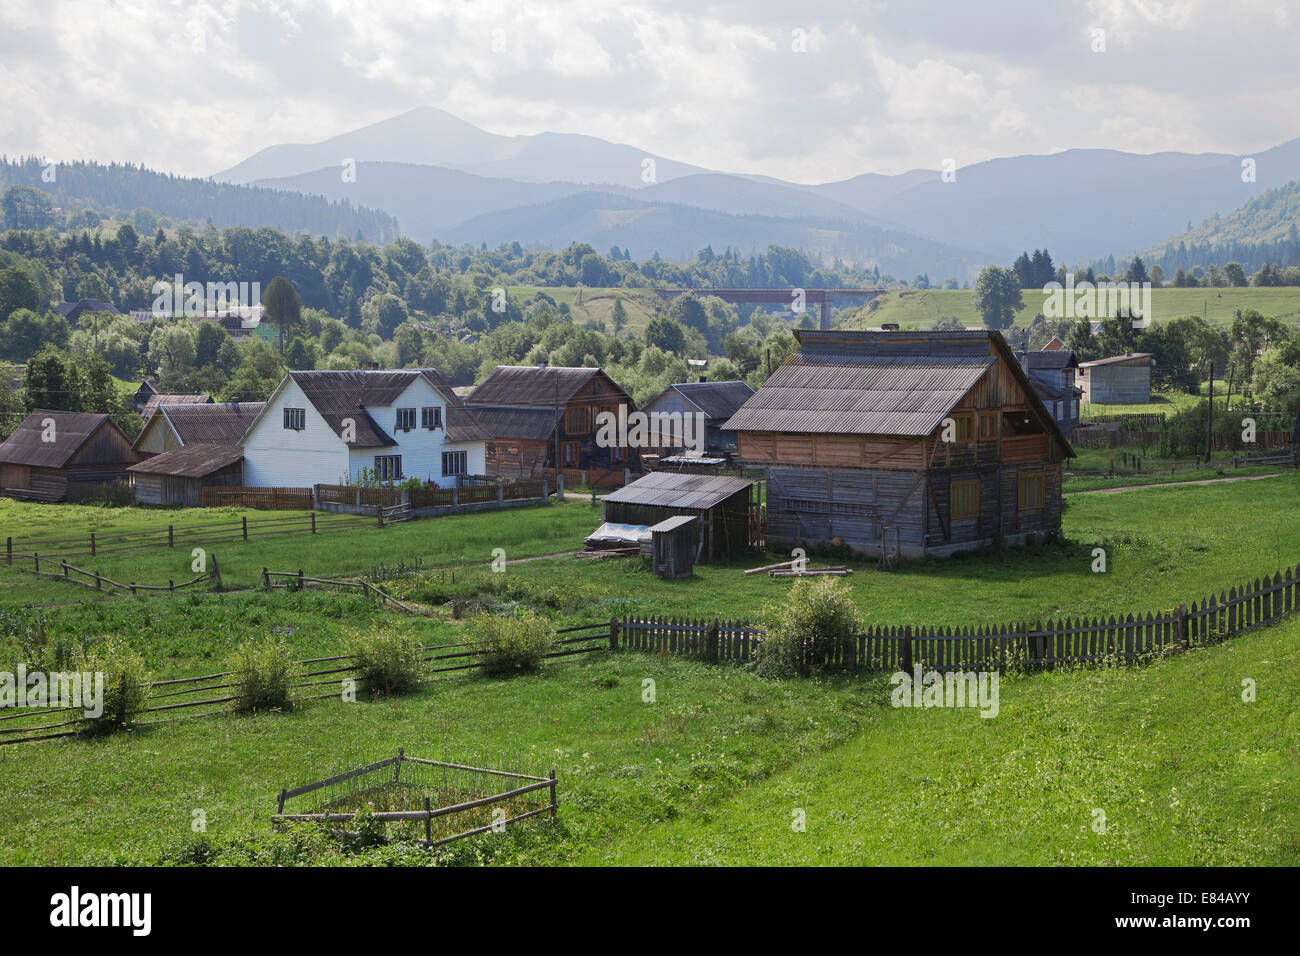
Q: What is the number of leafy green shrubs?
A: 5